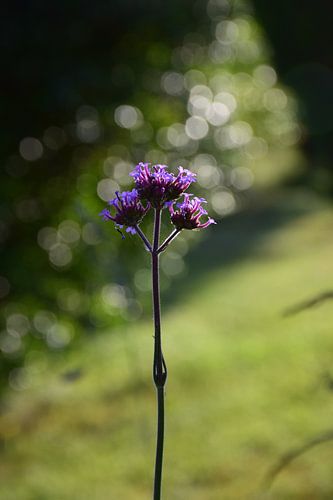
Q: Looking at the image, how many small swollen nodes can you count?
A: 1